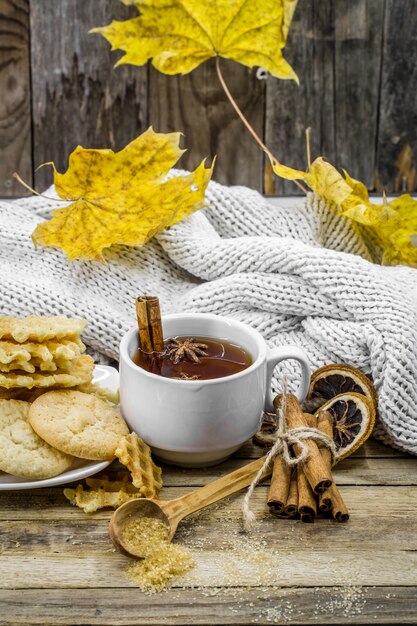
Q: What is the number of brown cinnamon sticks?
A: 7